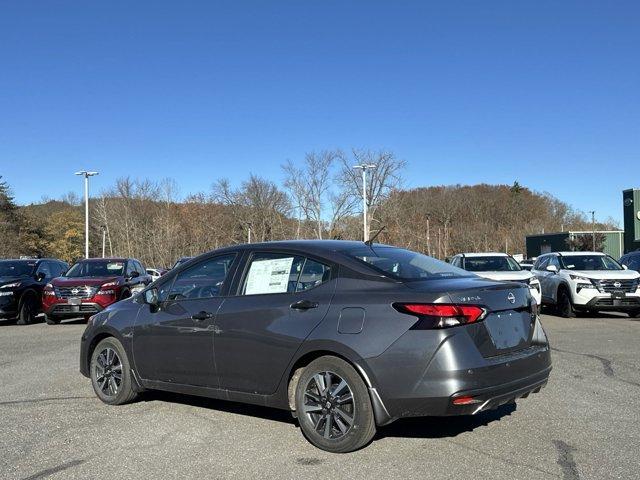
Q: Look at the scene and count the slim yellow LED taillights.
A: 0